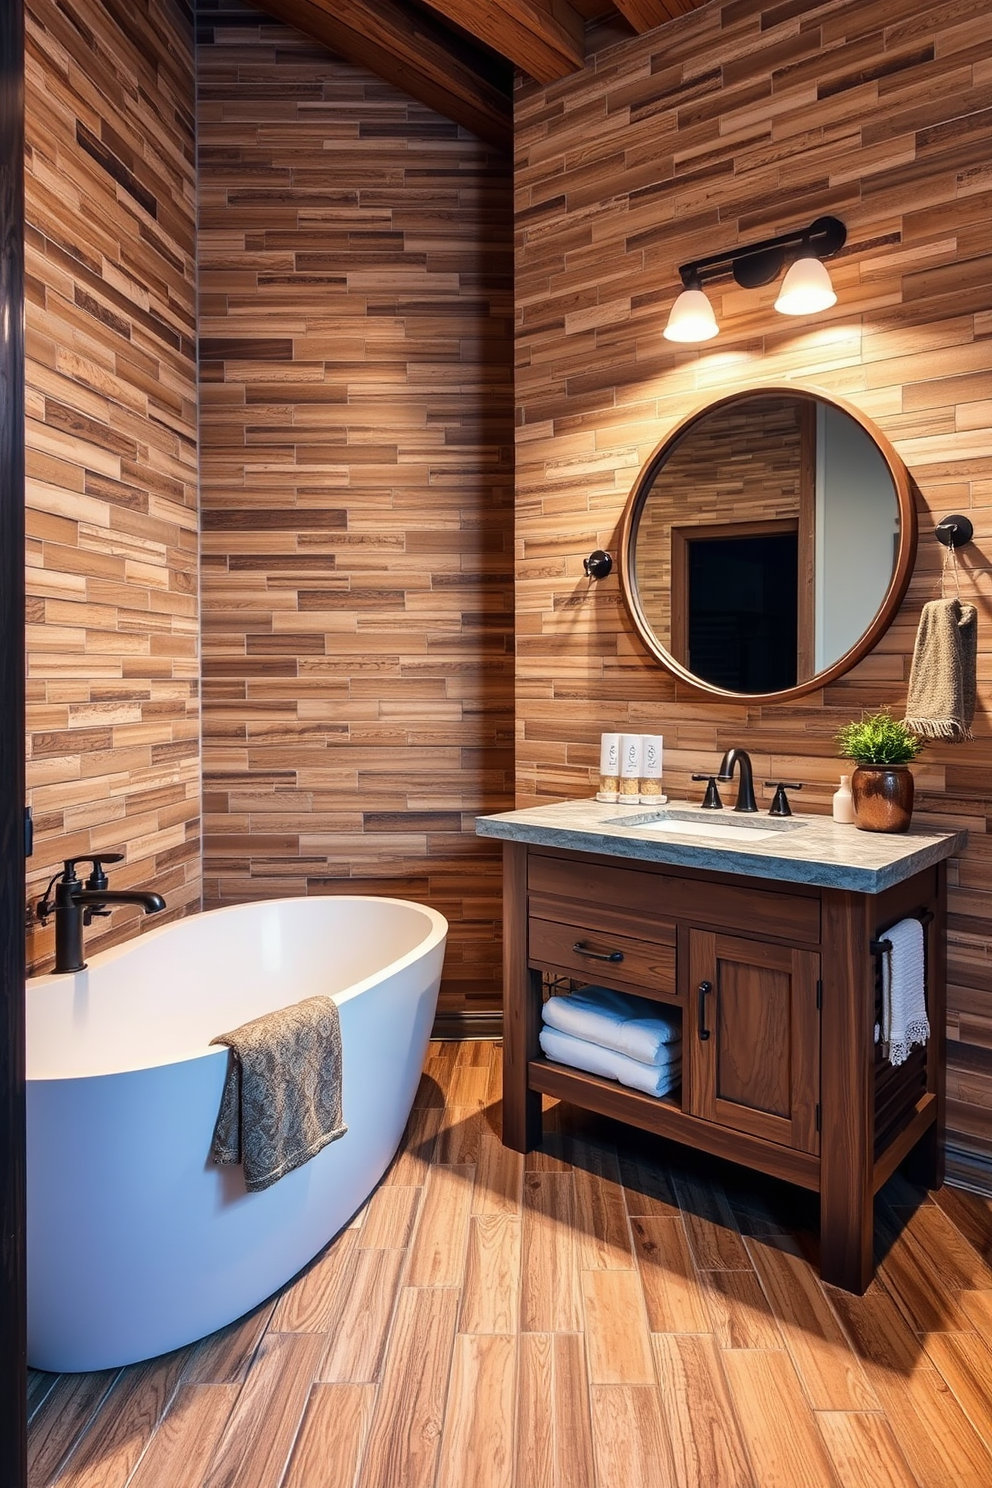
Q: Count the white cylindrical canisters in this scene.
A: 3